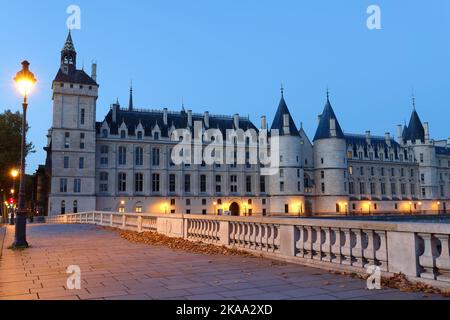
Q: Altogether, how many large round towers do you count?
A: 3